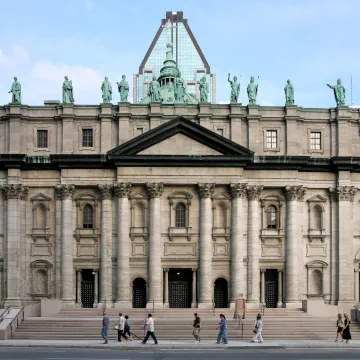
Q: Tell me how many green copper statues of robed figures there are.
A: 11